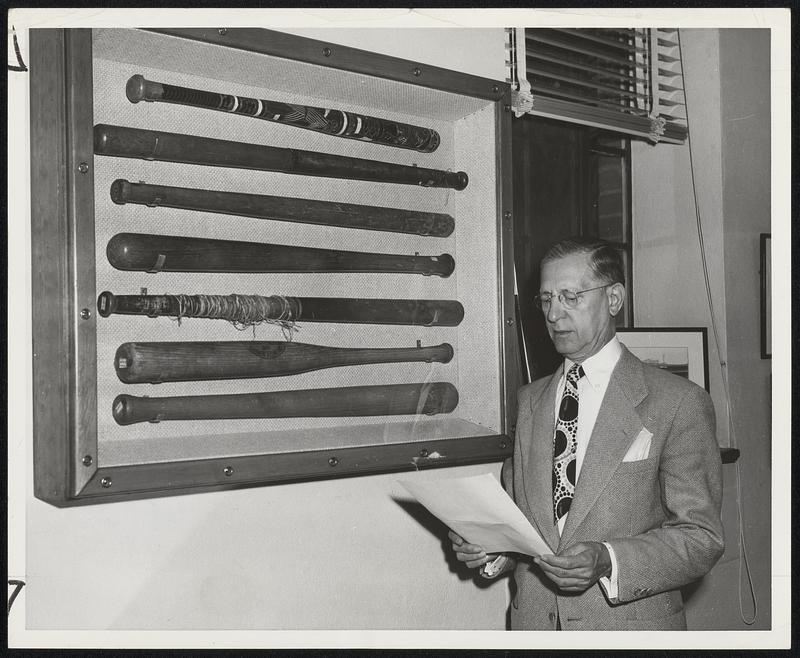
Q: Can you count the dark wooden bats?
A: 7